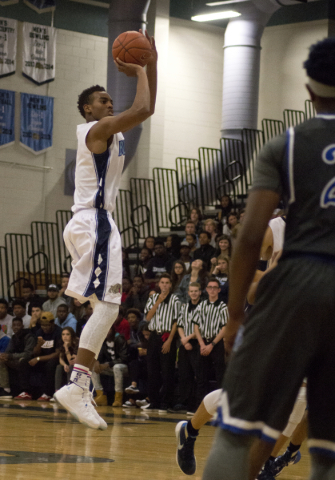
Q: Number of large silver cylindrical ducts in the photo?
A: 2